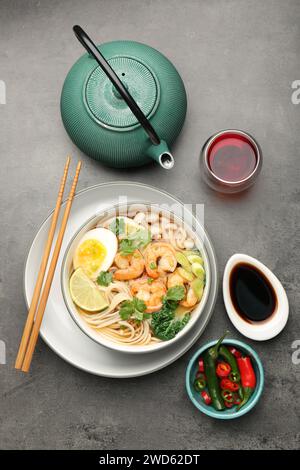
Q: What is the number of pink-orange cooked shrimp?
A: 4